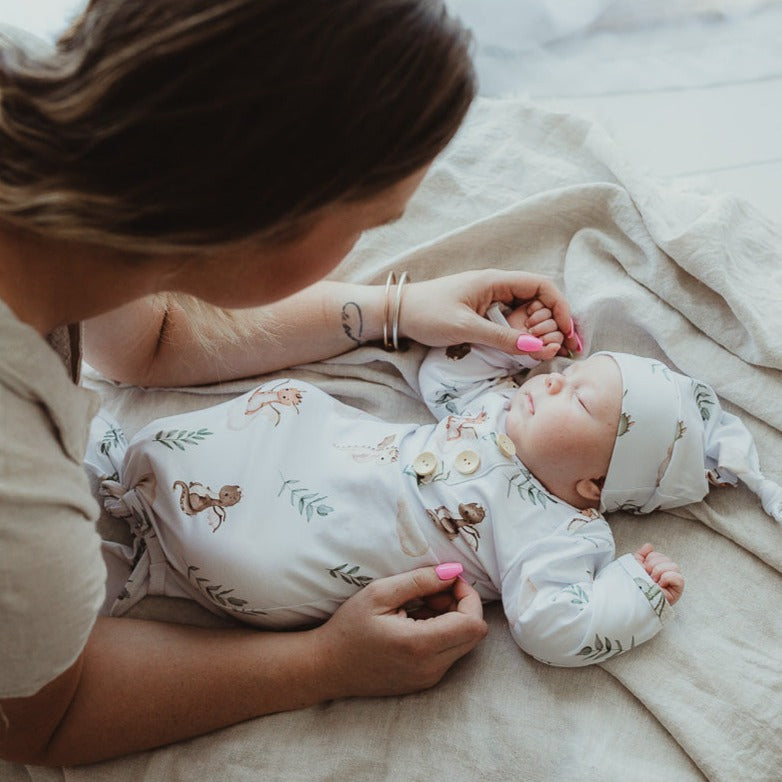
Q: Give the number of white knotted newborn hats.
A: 1